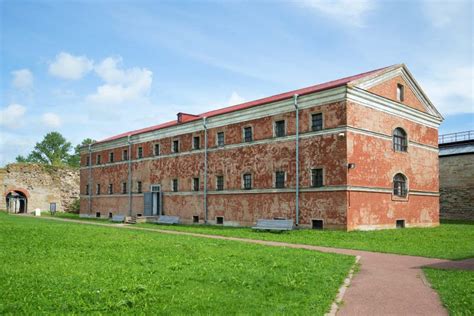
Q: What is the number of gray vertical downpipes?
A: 4